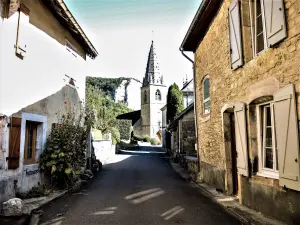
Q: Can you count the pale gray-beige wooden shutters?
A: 4